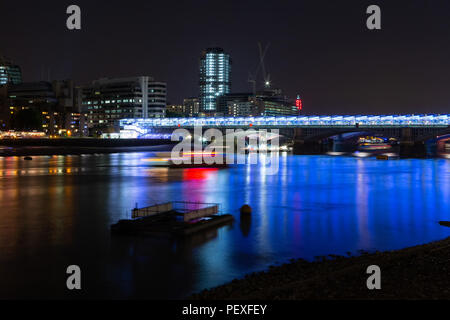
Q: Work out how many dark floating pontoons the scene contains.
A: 1